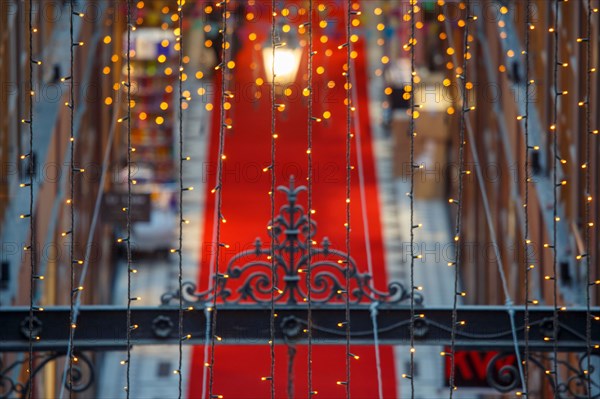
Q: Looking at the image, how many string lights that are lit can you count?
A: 13